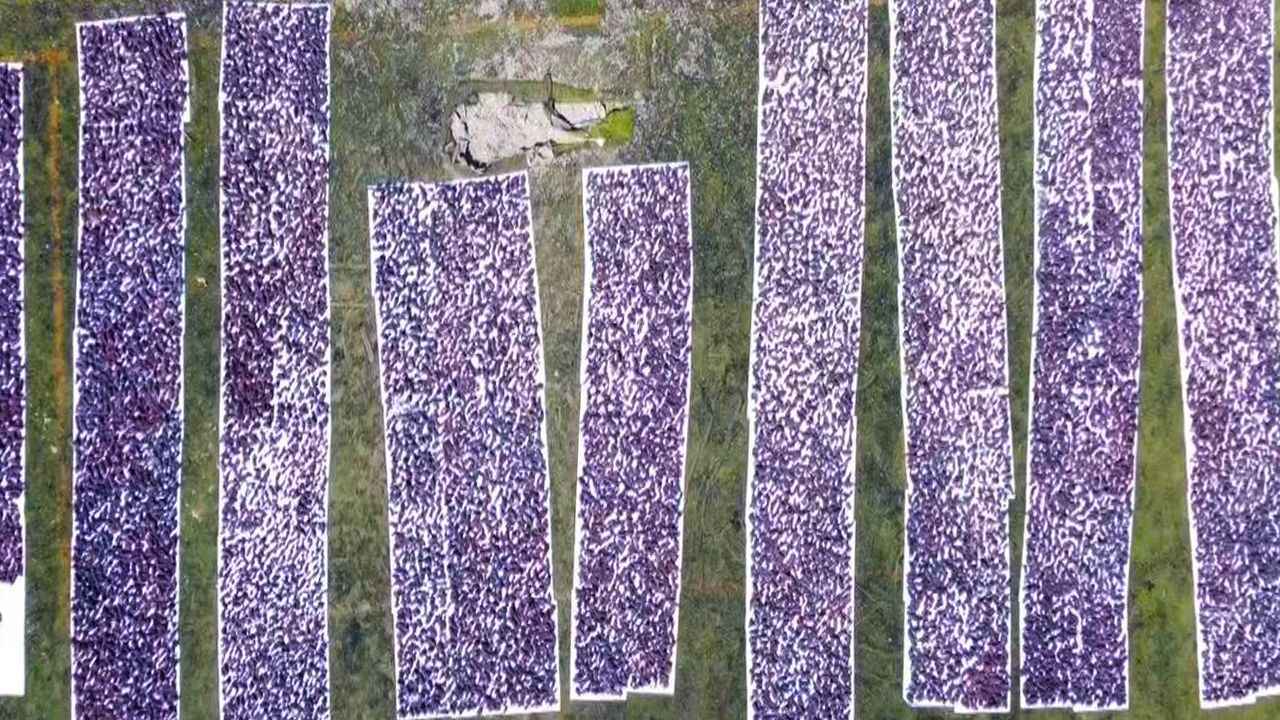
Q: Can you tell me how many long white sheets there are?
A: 9